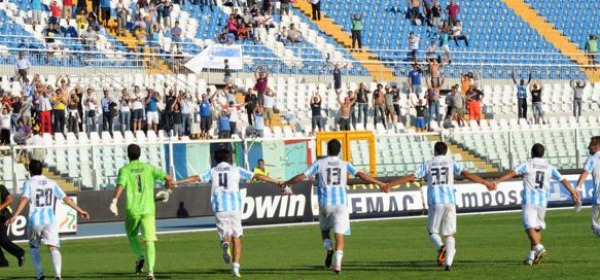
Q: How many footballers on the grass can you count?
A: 7